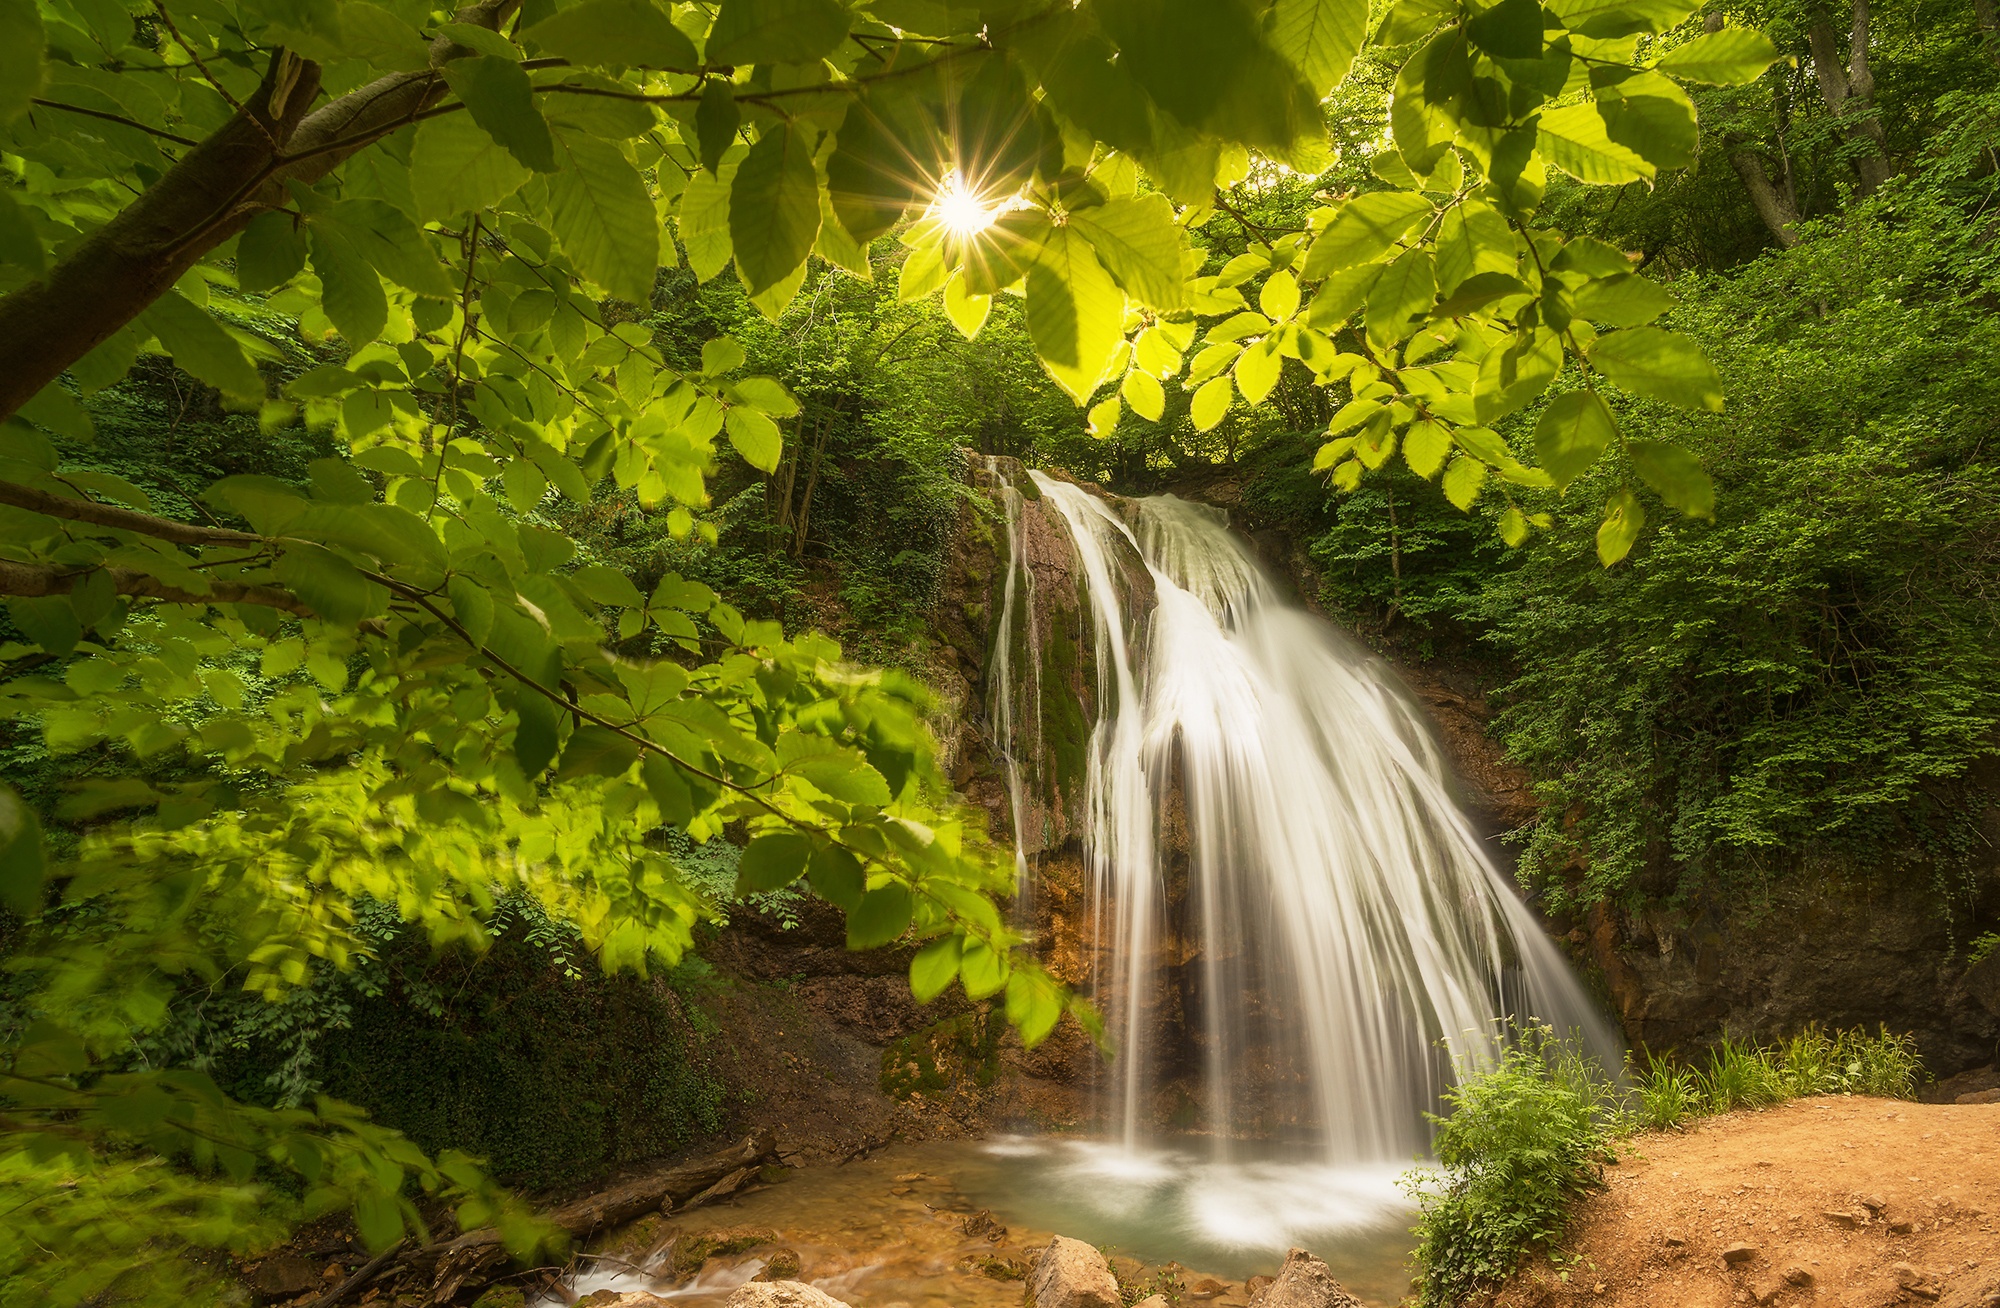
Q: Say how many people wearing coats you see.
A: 0